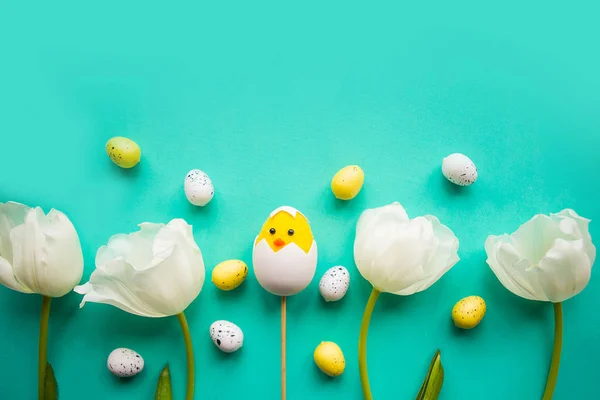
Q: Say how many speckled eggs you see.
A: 10